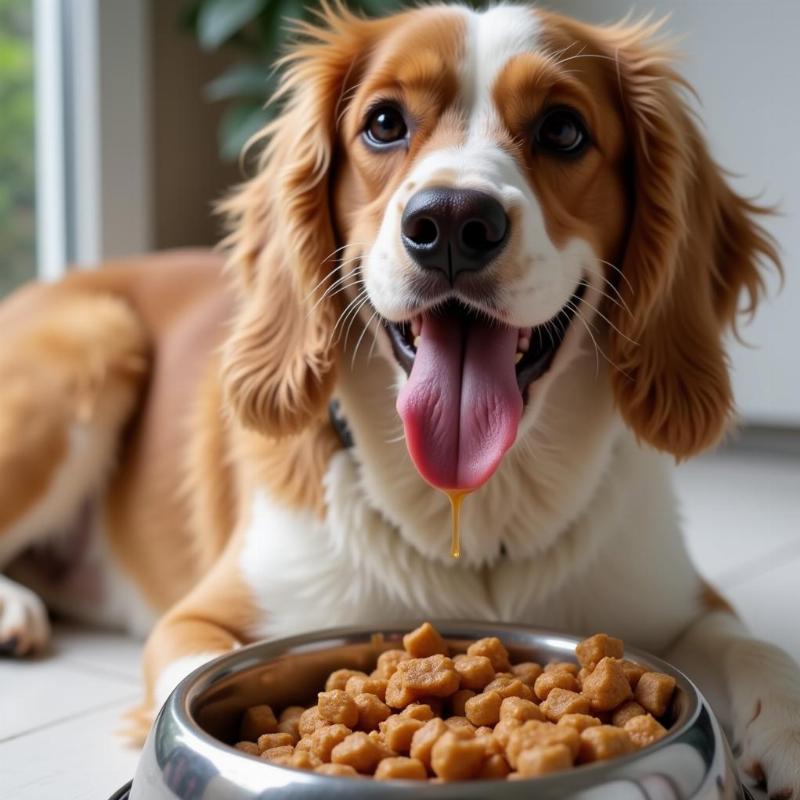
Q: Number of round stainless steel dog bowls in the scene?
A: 1